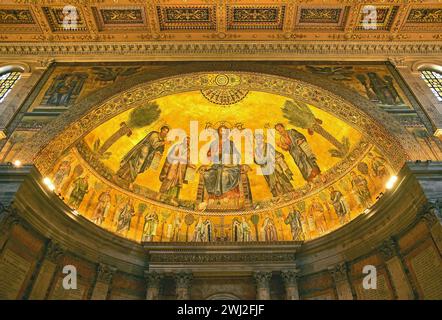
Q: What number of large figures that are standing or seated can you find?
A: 5